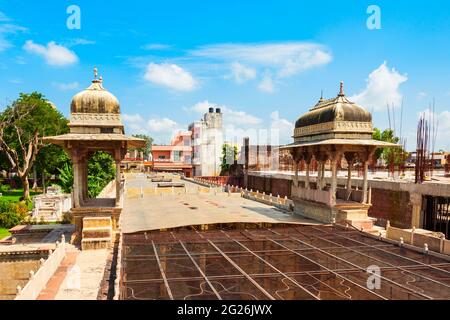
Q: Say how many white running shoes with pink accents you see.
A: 0